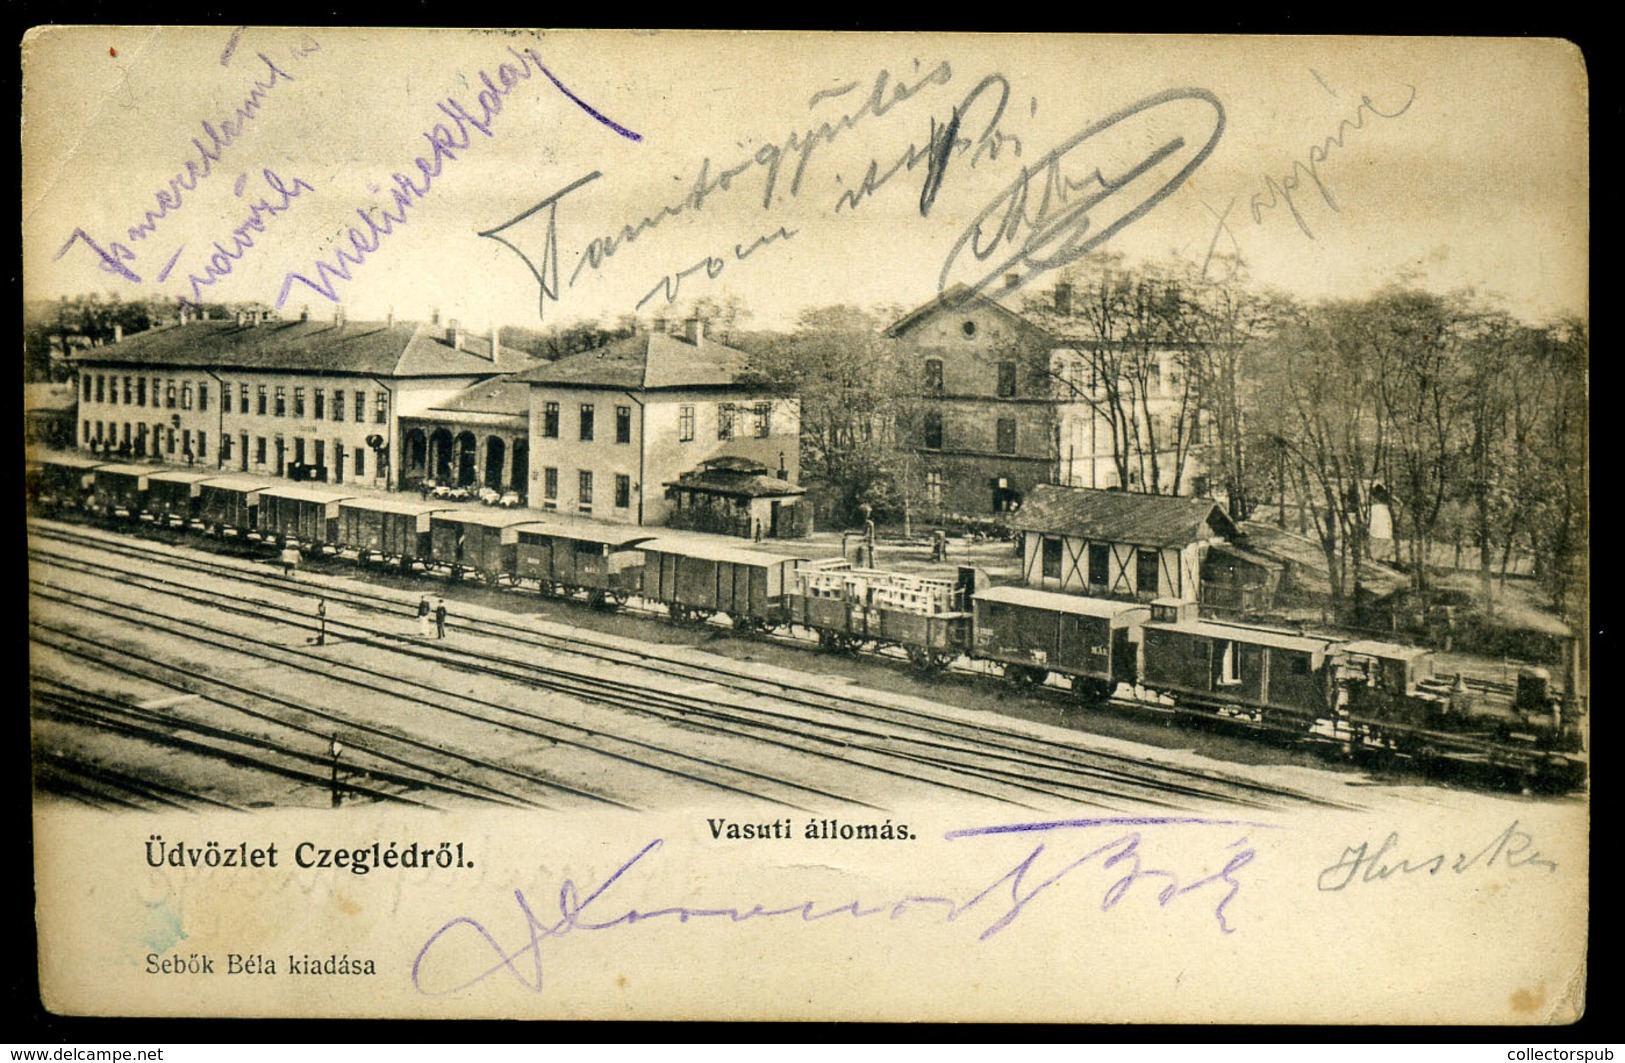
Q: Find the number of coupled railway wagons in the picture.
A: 12